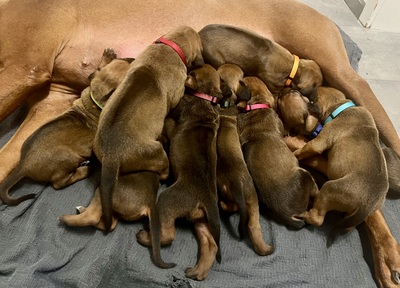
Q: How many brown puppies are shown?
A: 9